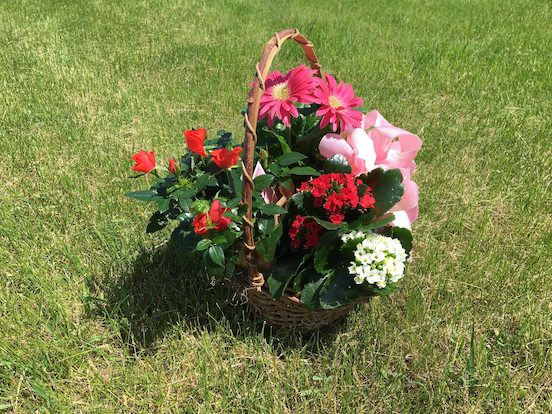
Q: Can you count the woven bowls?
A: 1